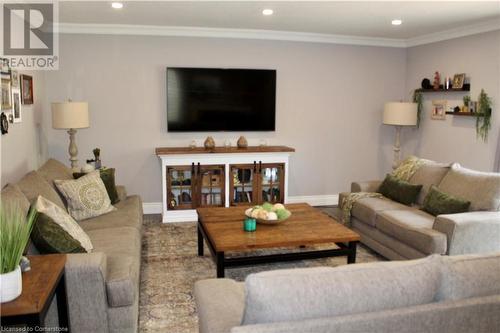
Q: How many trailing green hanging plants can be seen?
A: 2